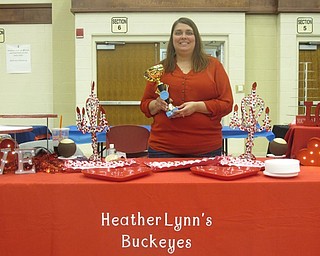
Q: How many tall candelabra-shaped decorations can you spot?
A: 2